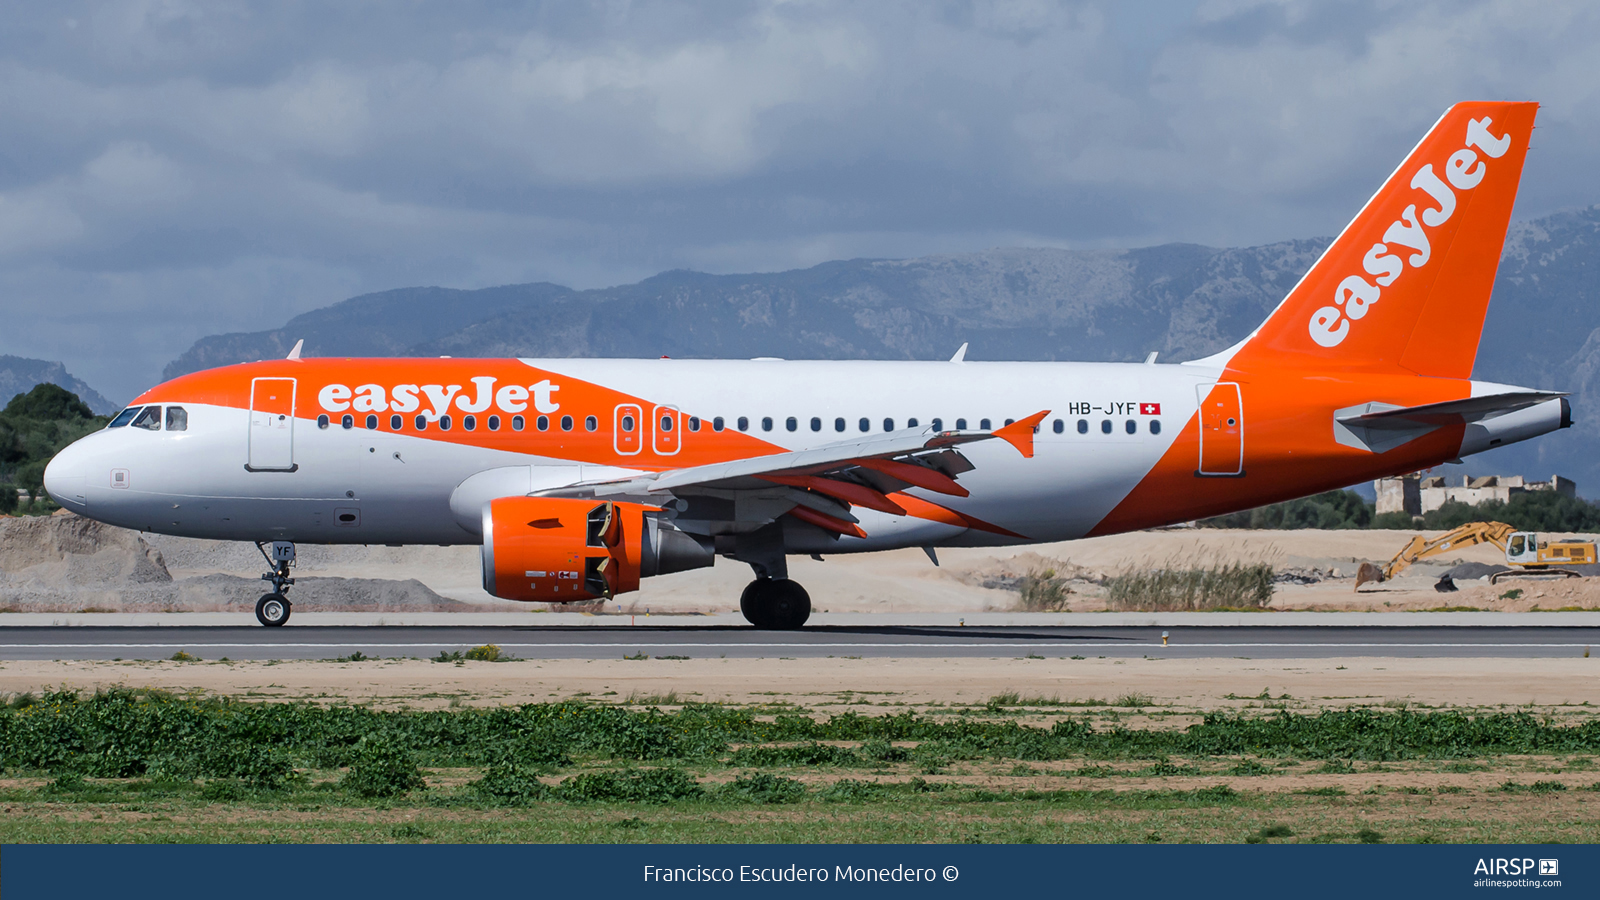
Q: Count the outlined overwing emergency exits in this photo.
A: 2